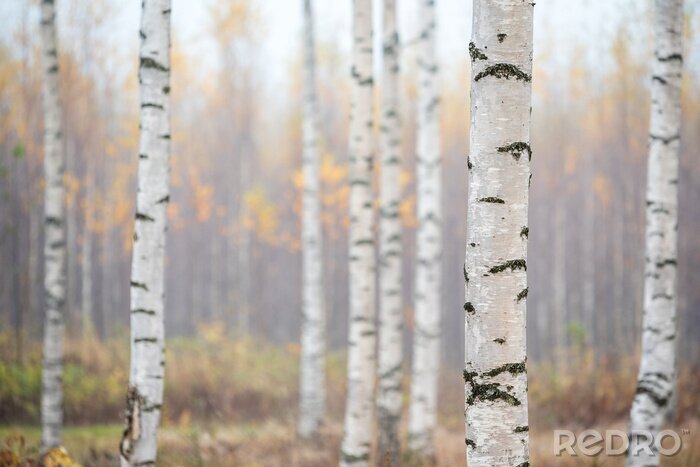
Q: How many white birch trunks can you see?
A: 8